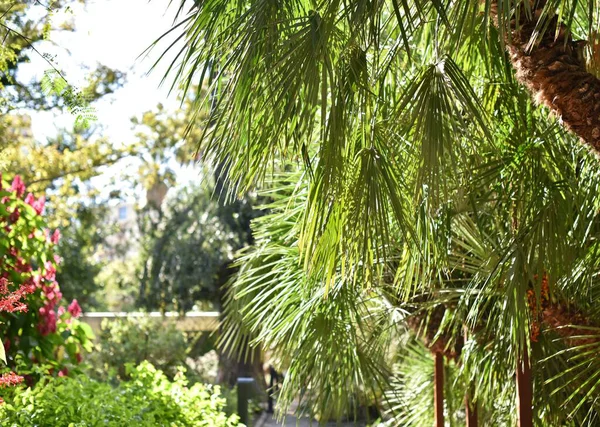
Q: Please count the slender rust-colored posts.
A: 3